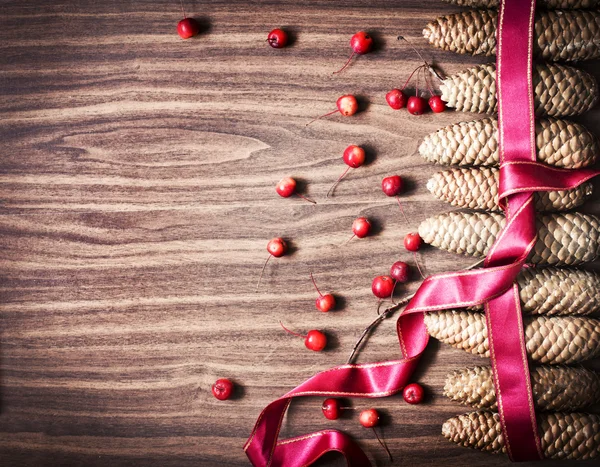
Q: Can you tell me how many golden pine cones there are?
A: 10